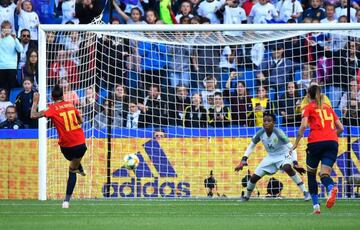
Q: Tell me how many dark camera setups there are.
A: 3